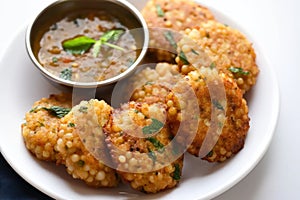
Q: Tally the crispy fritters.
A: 7